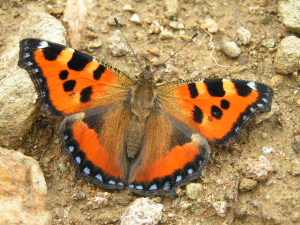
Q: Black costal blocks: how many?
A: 6